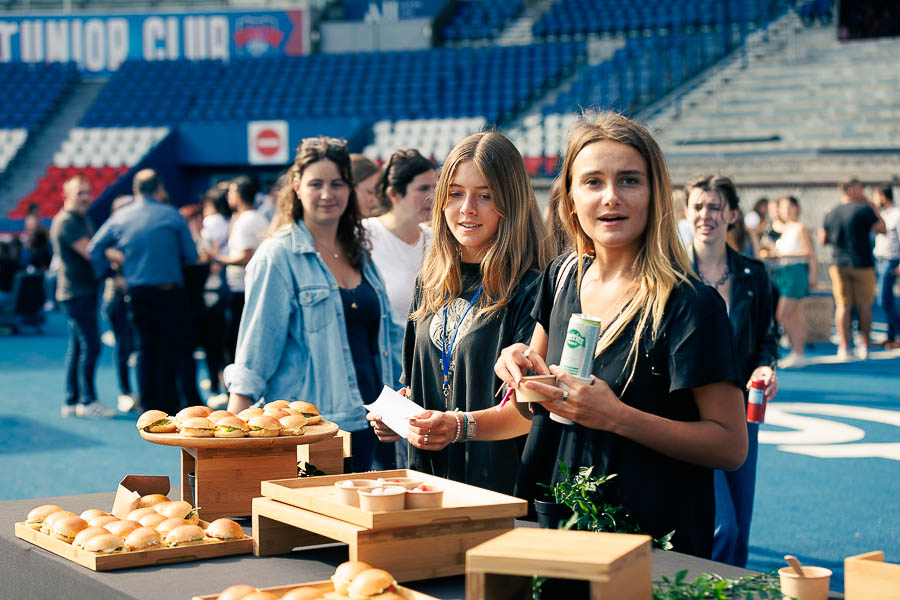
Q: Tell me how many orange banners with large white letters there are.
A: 0